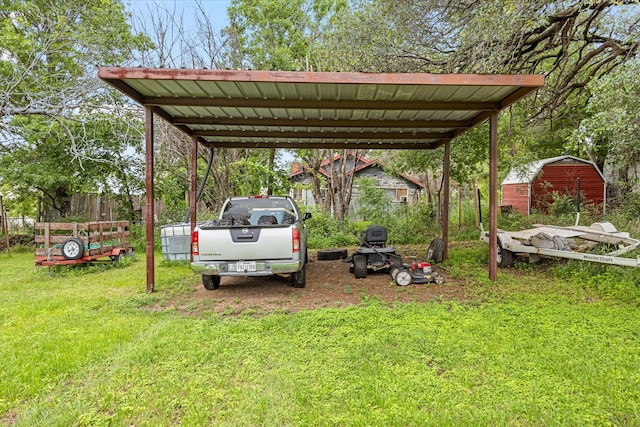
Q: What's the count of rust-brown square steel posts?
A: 4